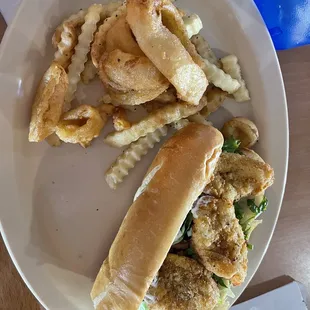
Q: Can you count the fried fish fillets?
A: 3